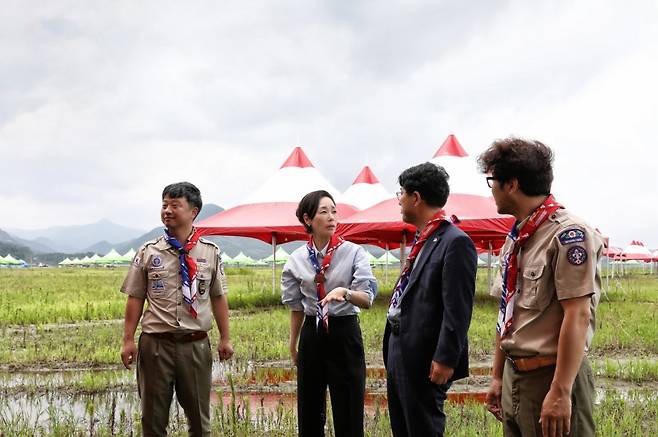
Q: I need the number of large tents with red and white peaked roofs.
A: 3